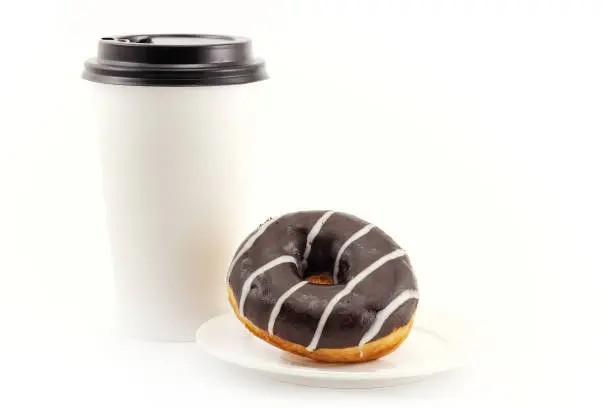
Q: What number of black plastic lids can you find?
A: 1